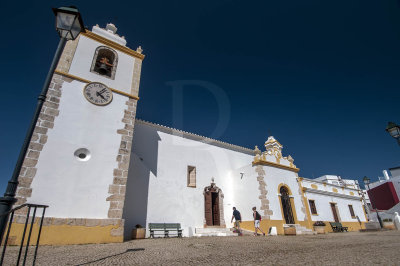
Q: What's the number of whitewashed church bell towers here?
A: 1